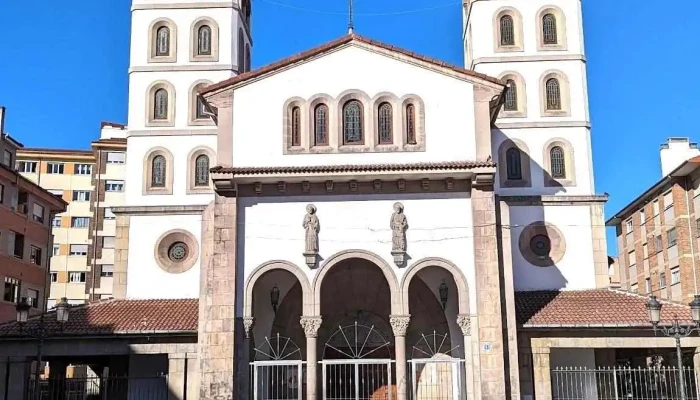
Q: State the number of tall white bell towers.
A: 2